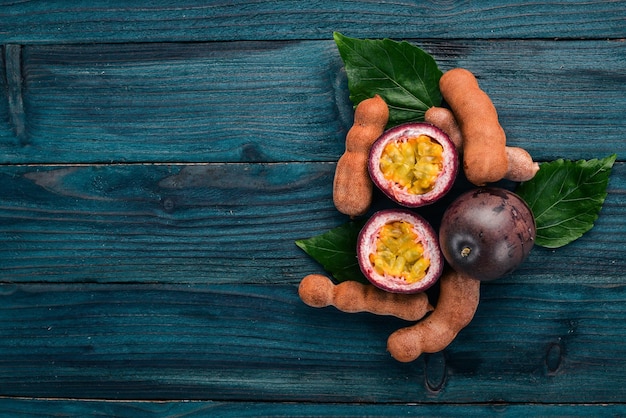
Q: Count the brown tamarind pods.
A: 5